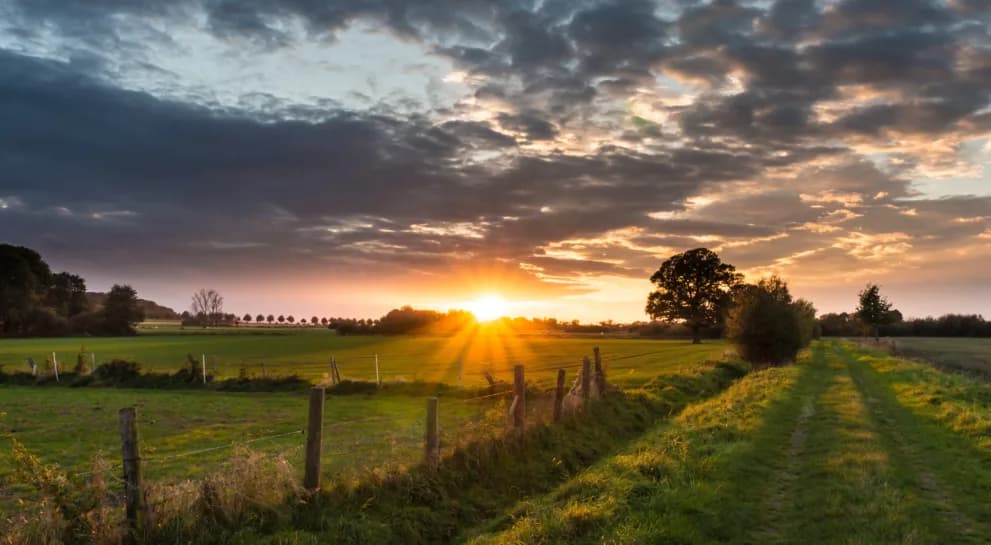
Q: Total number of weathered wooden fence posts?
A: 7